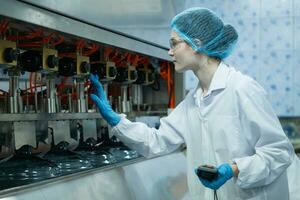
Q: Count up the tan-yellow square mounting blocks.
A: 6